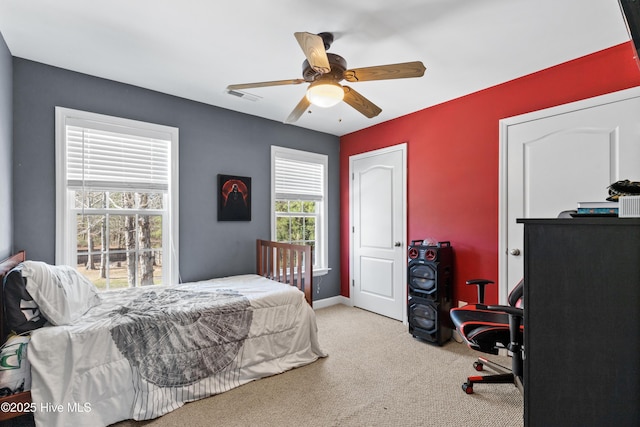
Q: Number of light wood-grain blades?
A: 5